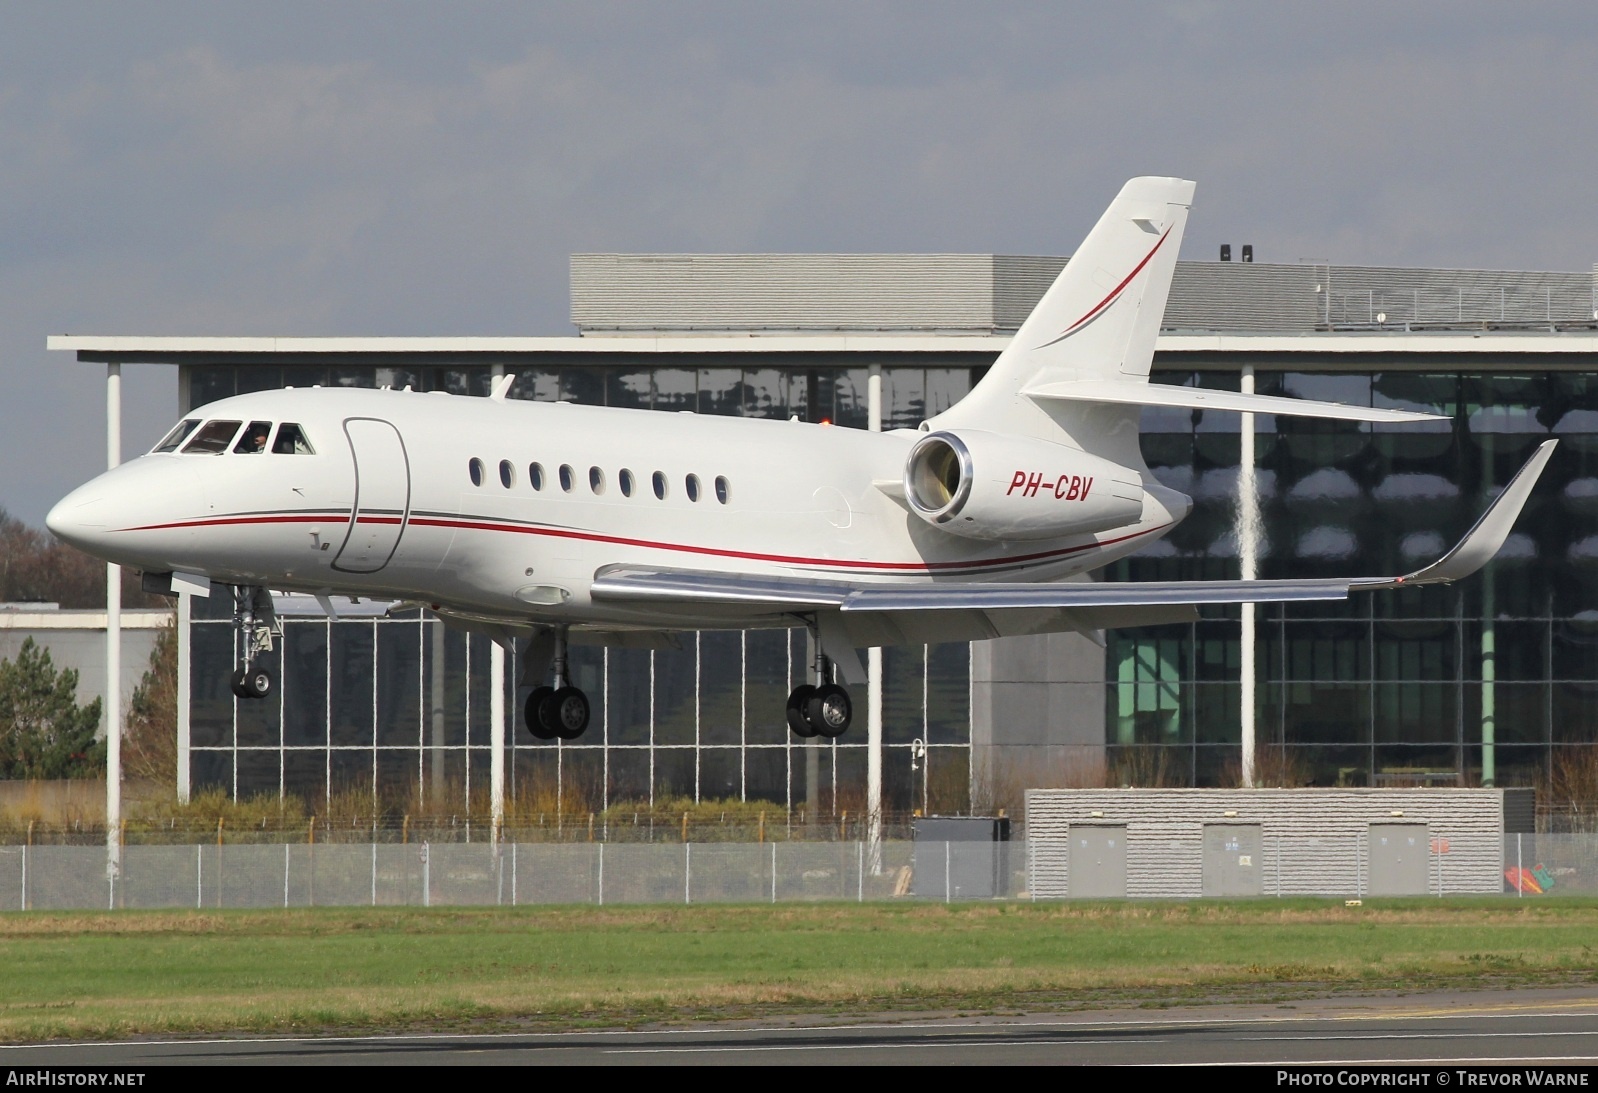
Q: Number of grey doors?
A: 3